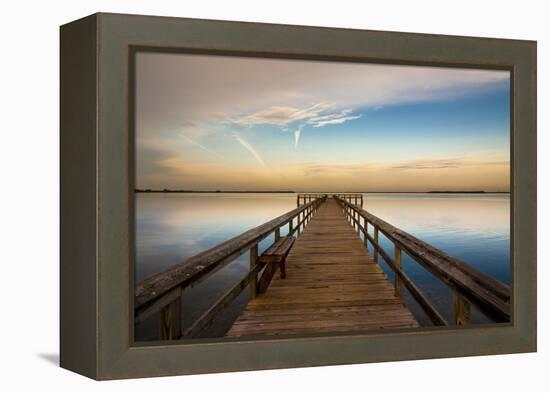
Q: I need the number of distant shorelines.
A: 2